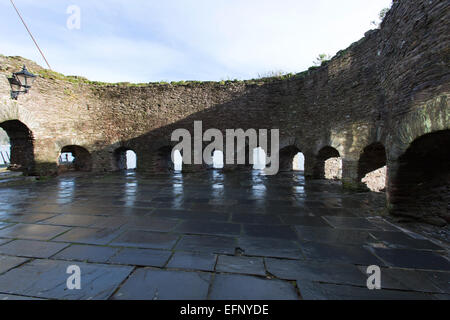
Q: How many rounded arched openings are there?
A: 10